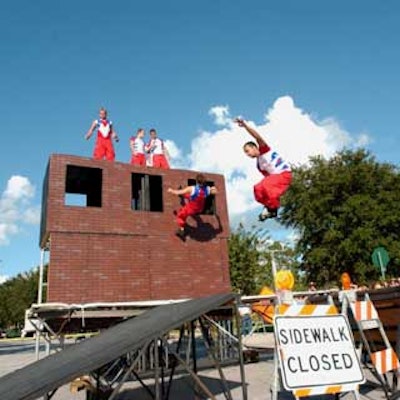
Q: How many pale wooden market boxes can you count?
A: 0